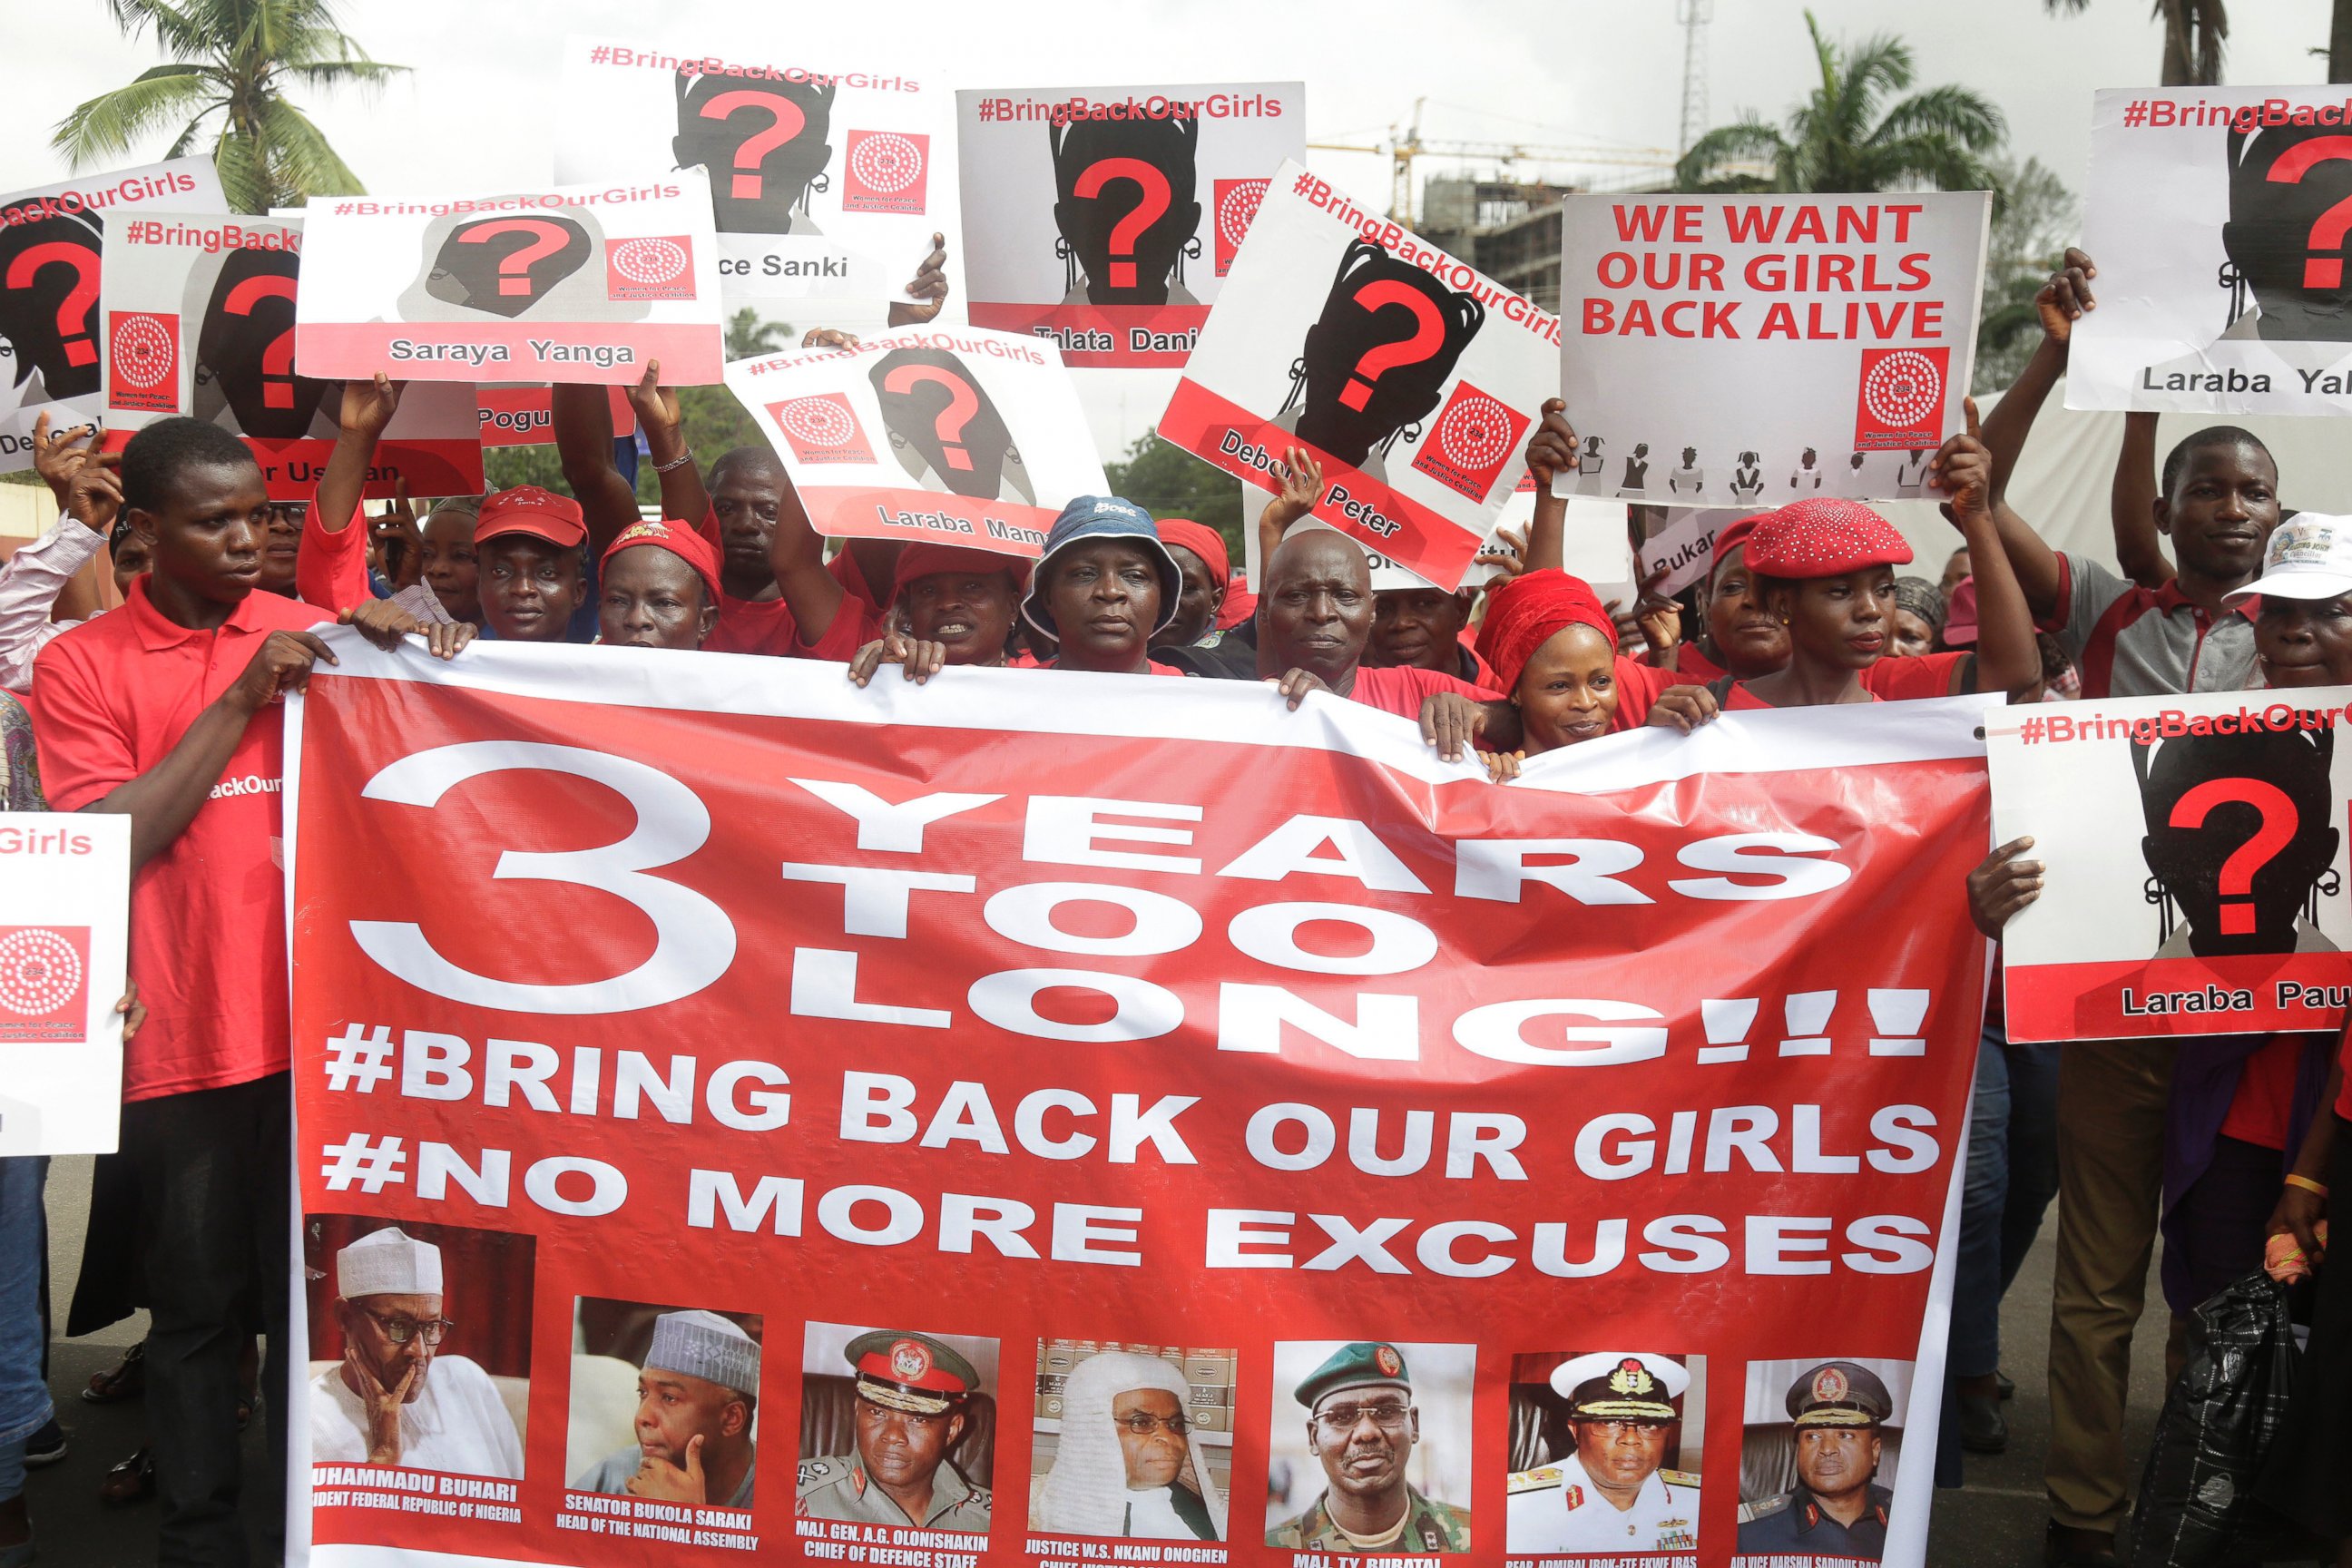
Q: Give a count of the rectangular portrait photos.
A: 7